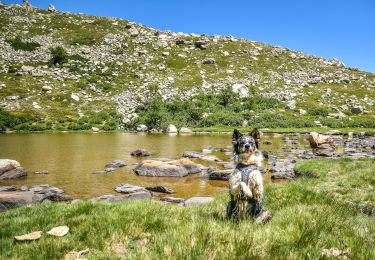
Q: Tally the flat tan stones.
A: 2